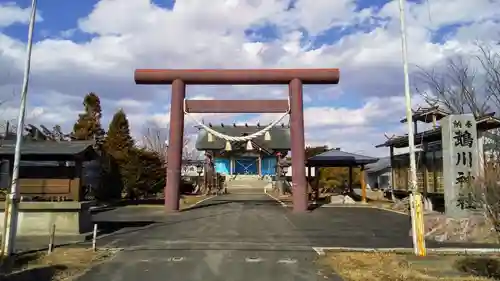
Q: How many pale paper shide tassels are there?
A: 4